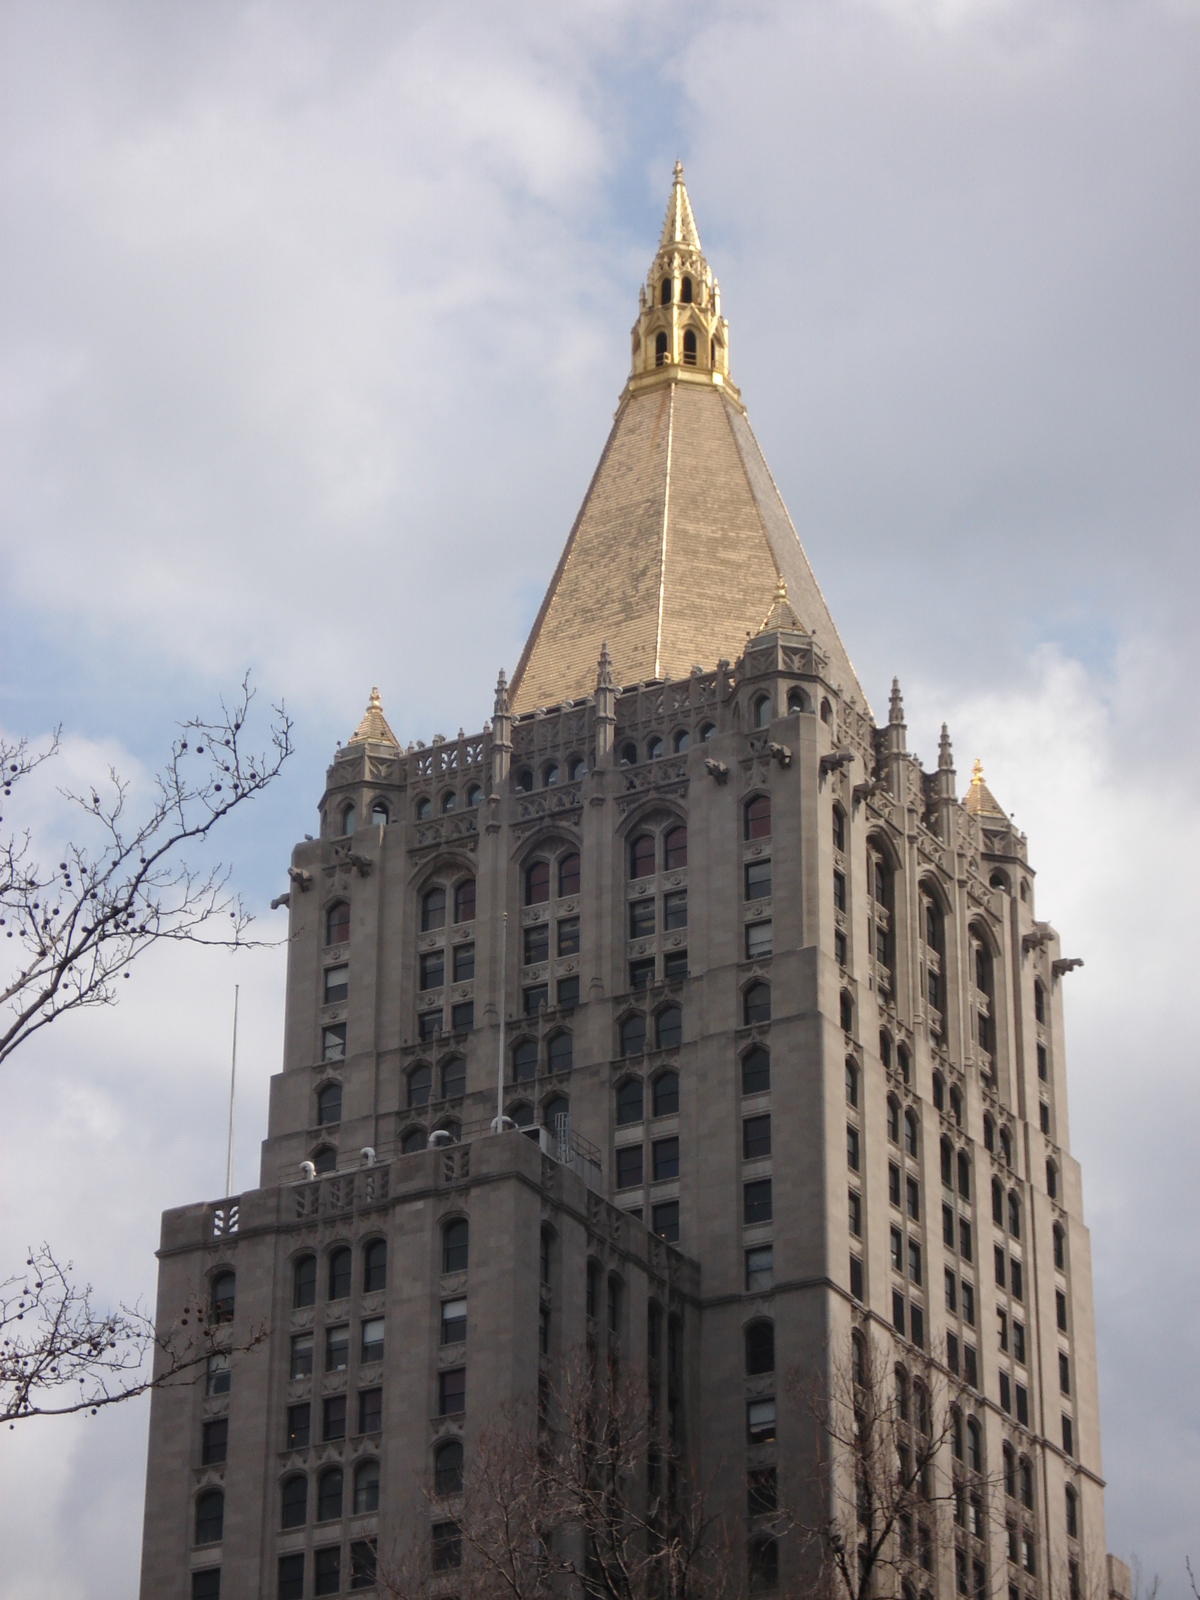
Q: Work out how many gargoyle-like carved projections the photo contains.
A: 9